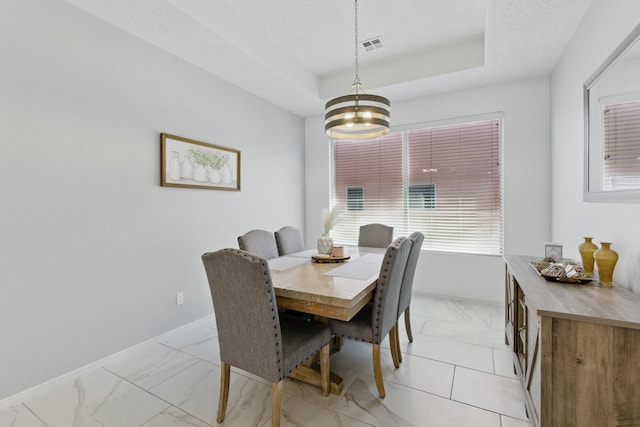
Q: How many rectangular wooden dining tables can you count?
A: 1